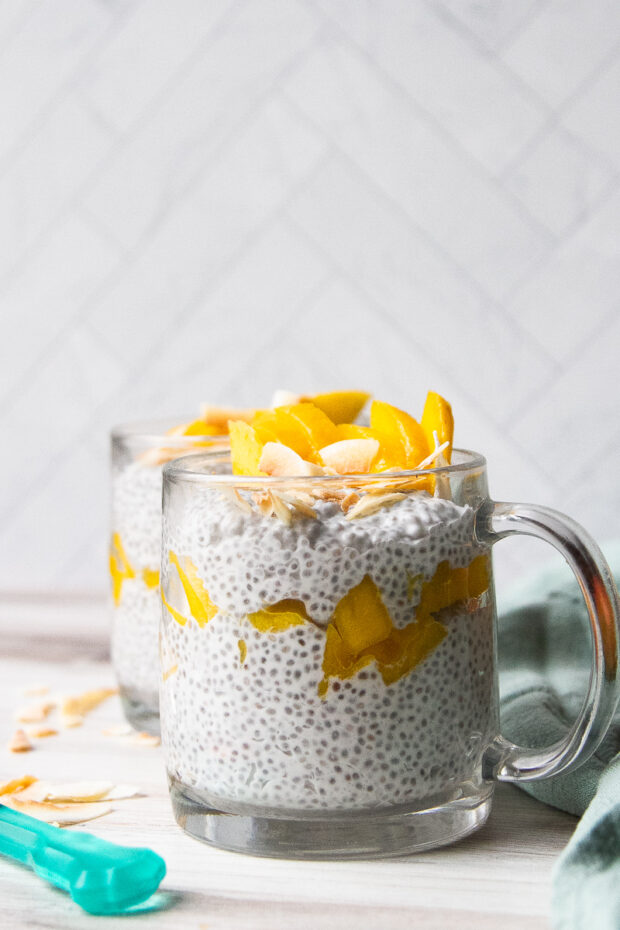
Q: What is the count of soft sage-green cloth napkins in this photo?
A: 1